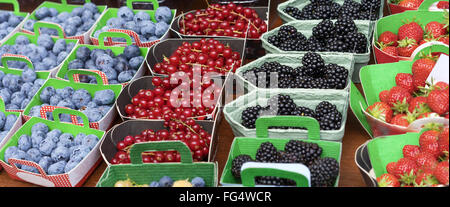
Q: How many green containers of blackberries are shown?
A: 5